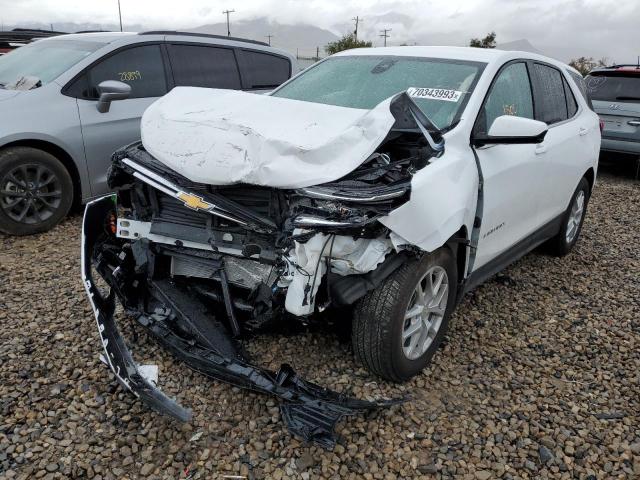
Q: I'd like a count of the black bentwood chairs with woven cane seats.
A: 0